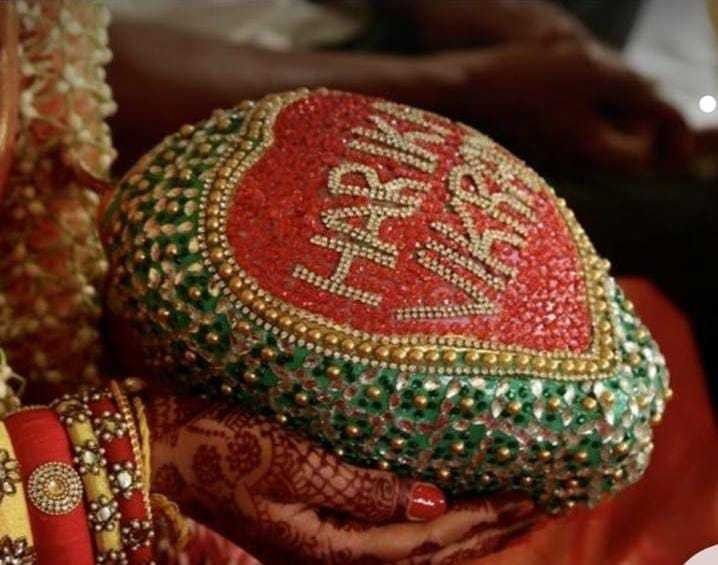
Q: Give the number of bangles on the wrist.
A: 5